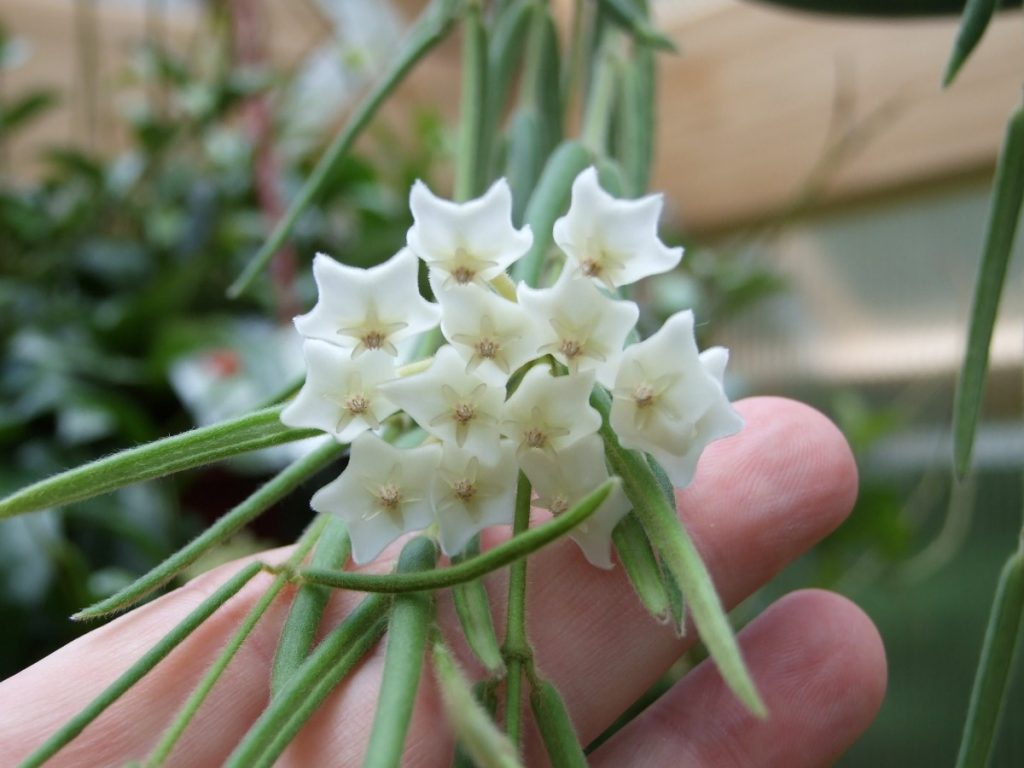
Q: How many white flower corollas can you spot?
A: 13